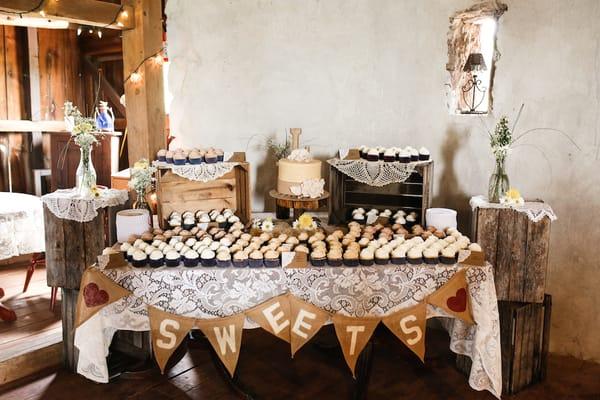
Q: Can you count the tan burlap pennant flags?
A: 8